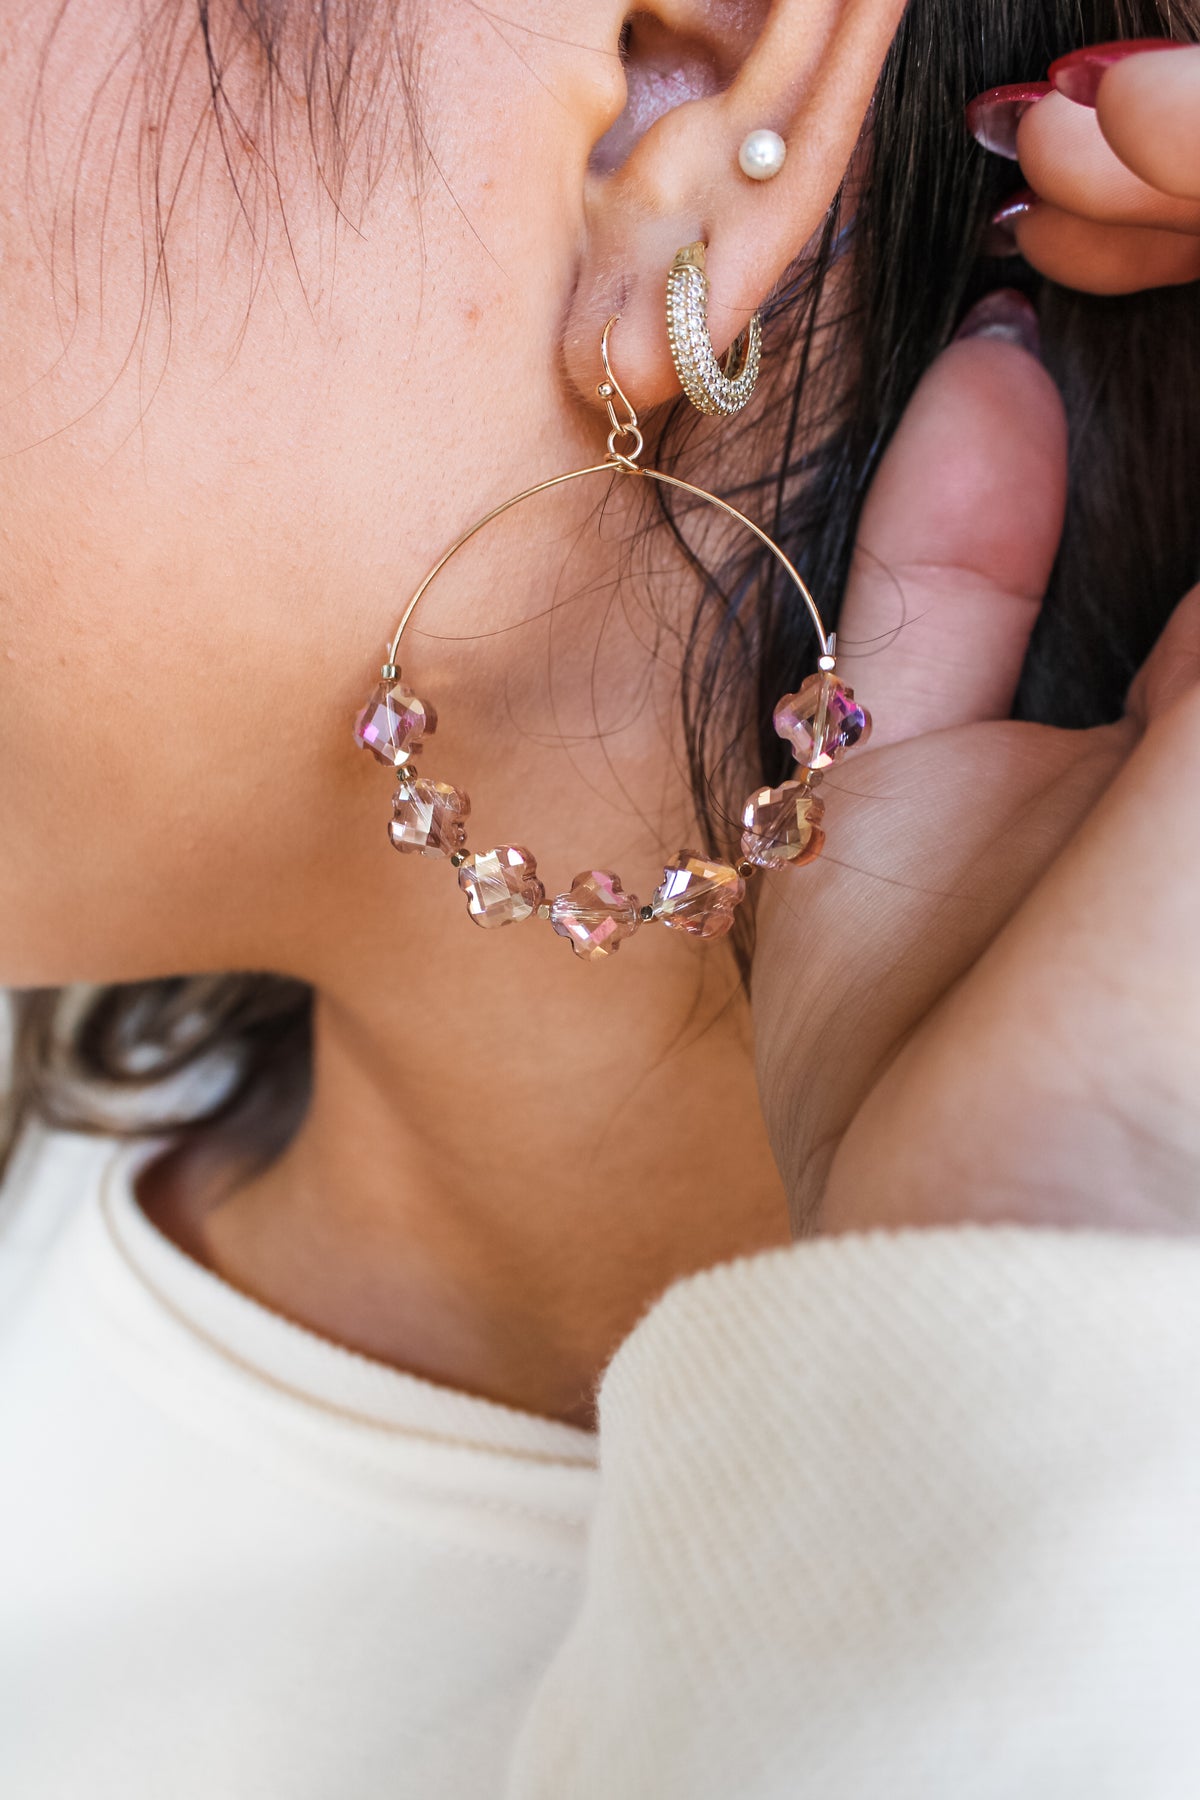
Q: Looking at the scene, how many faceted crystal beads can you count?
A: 7